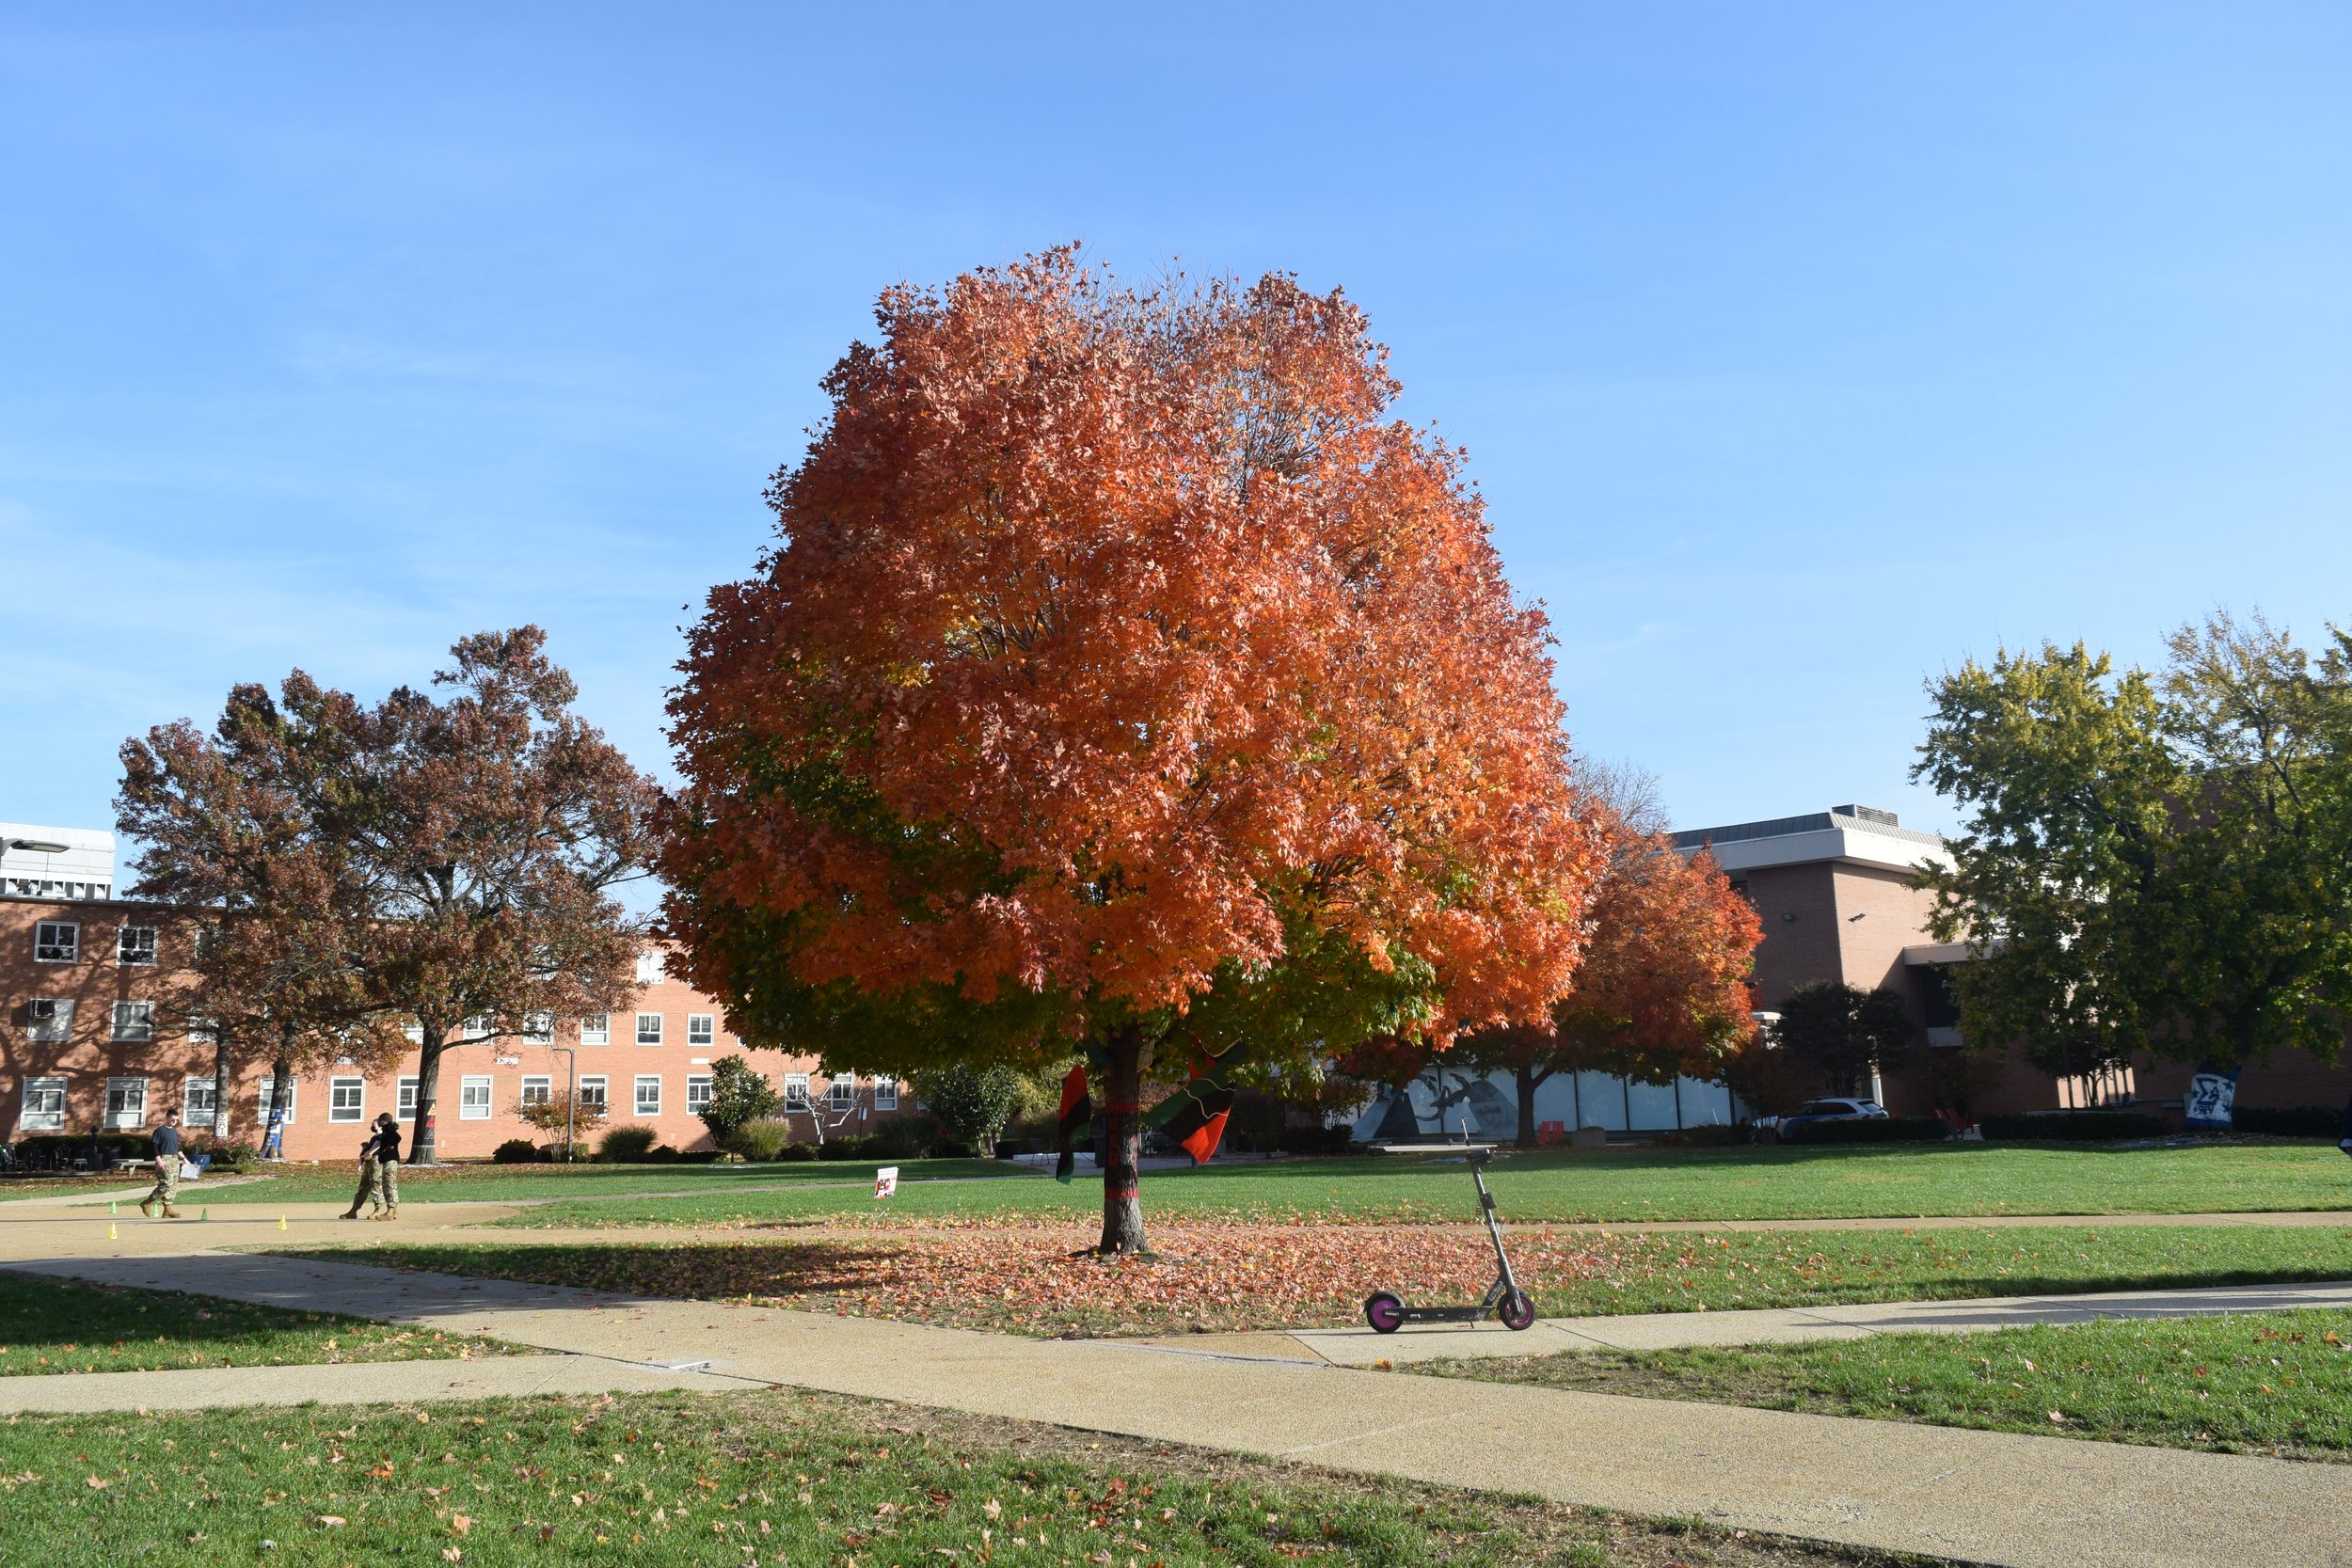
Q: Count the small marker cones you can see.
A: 5